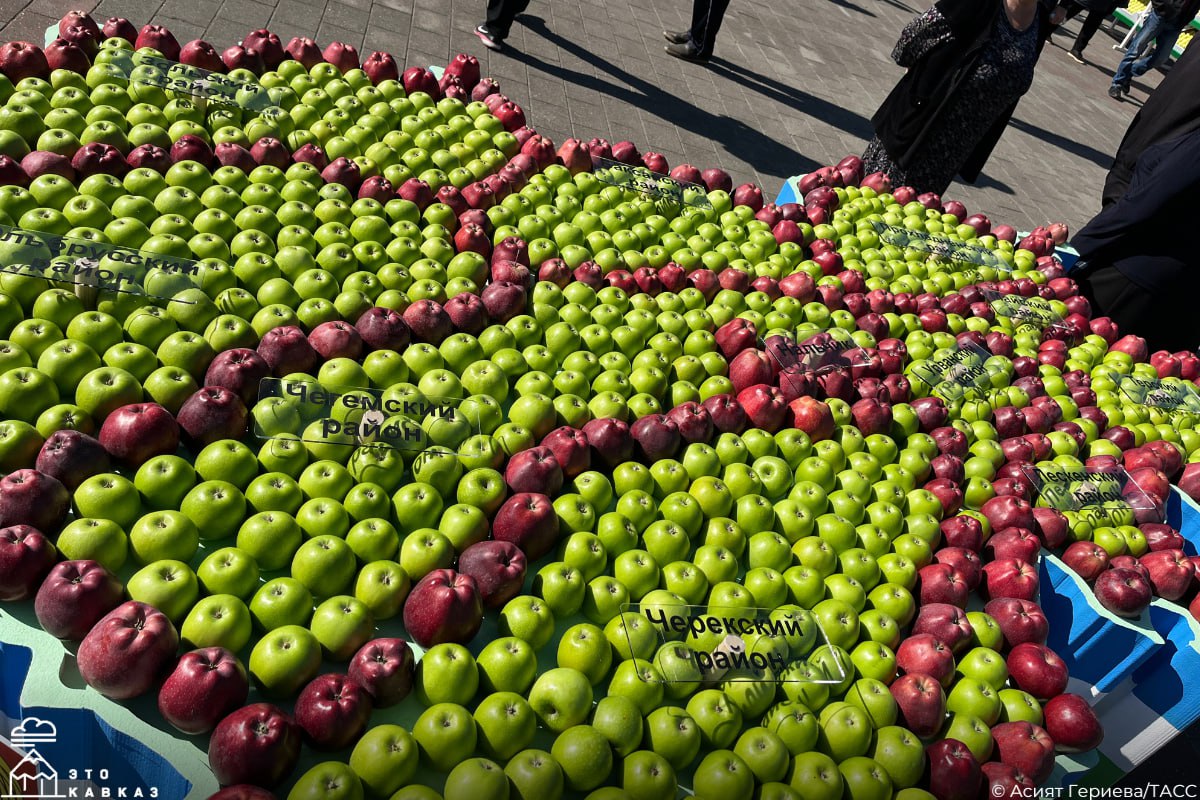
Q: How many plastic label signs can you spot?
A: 11